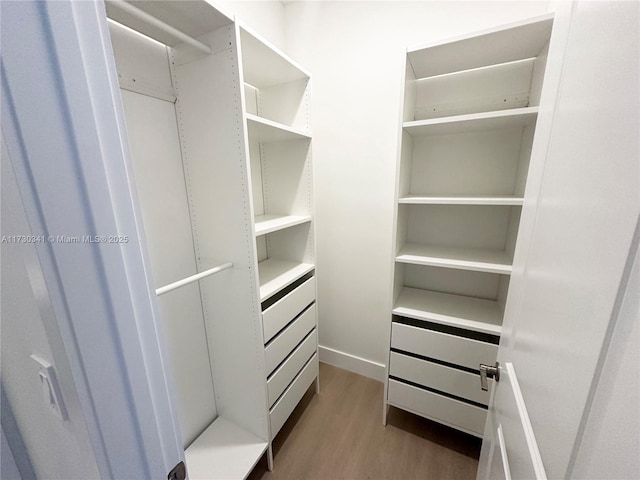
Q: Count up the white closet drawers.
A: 7